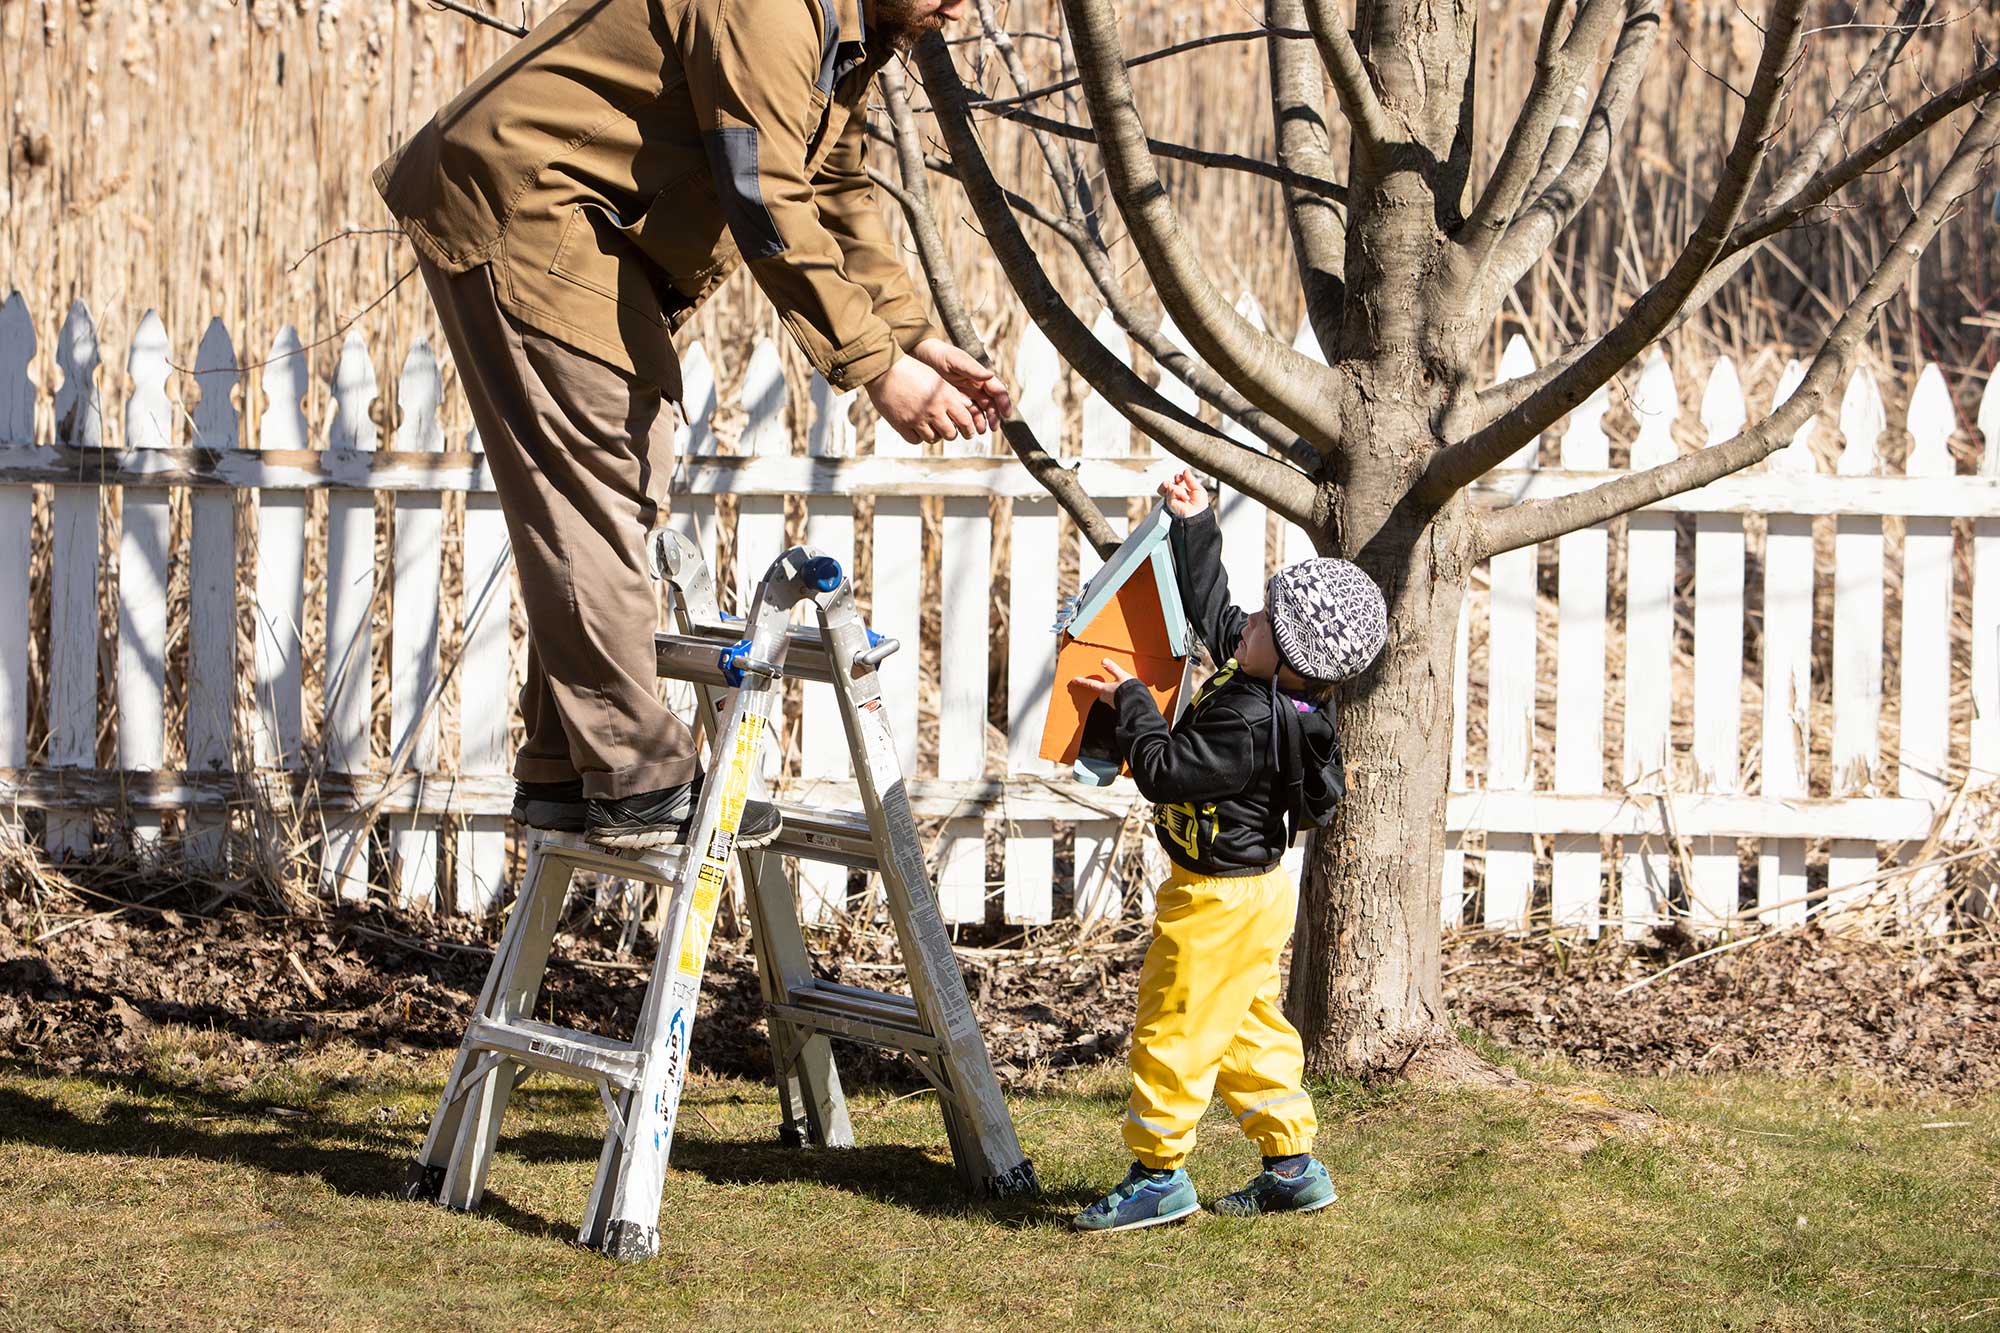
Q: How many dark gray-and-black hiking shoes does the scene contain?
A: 2